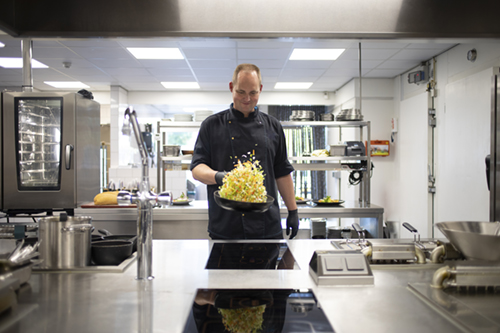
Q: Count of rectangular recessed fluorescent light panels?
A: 6